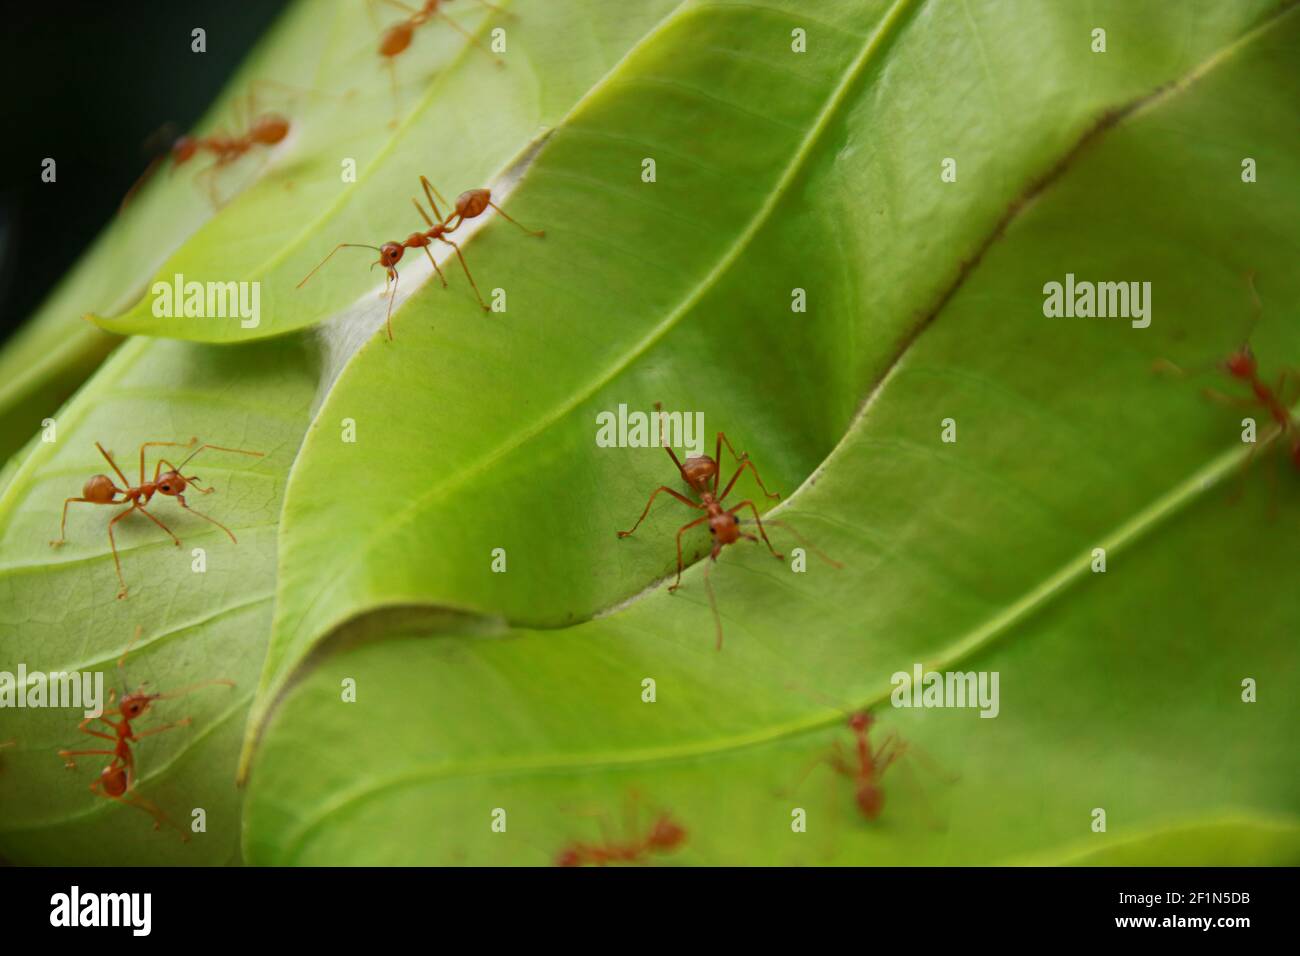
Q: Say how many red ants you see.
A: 9